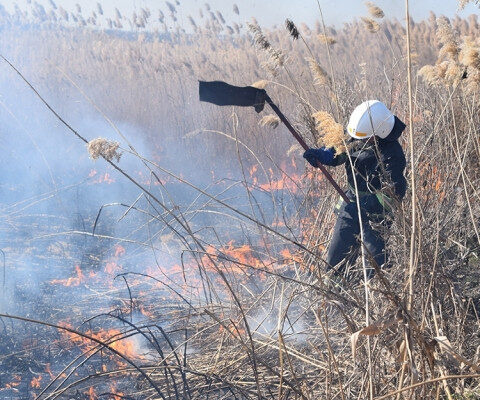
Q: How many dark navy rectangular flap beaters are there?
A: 1